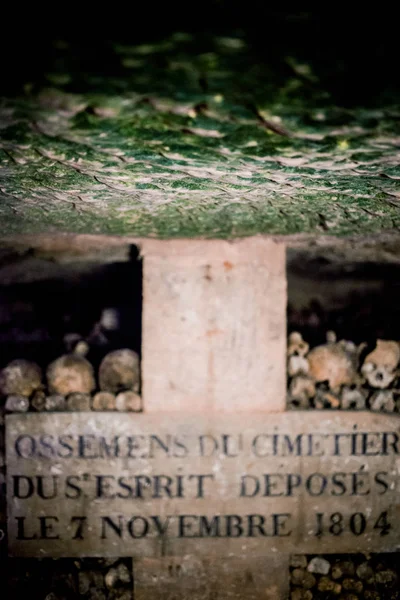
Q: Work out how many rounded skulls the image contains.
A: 5